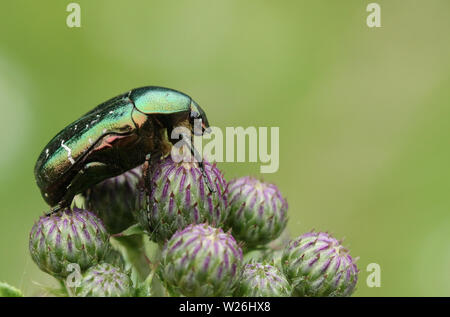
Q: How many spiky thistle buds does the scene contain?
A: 8